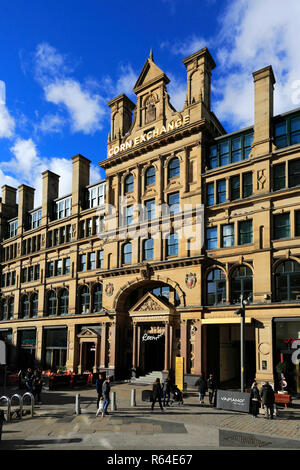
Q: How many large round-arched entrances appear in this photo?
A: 1